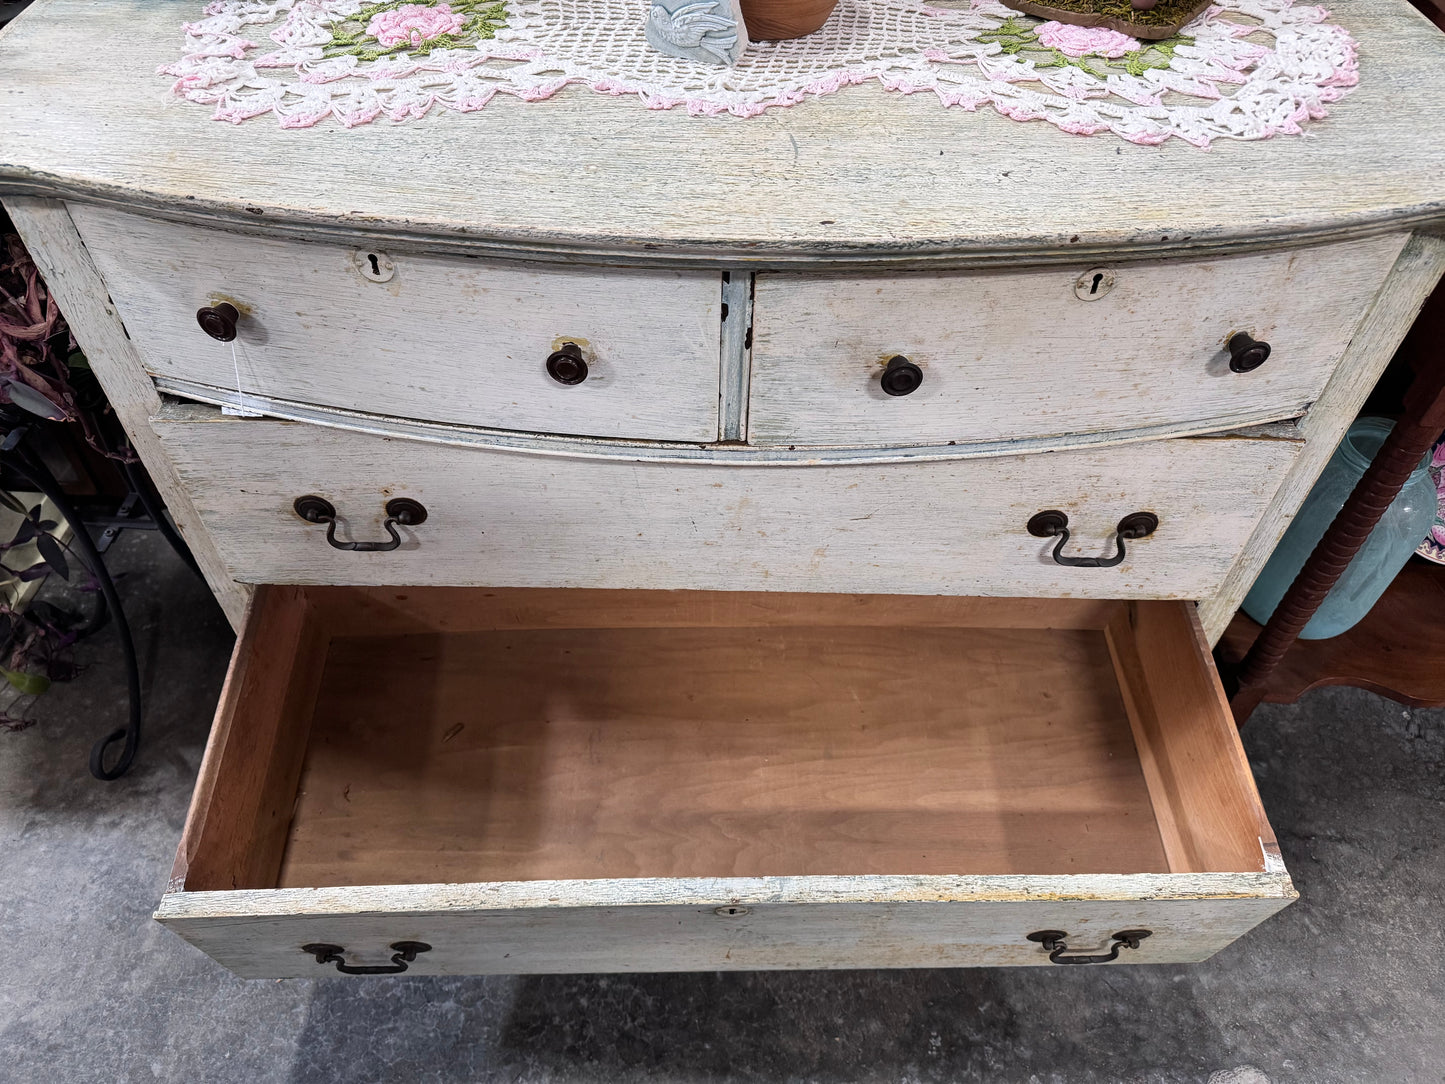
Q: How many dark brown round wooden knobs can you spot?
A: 4